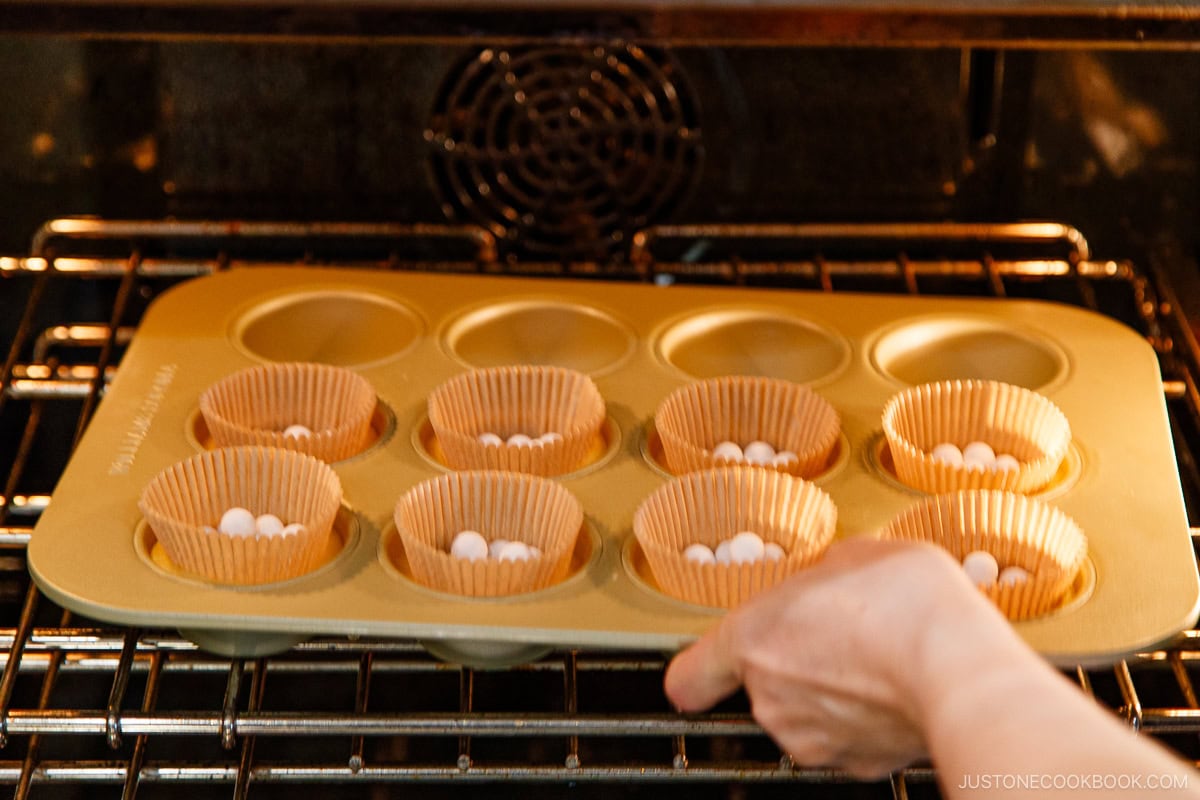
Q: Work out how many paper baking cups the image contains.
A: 8